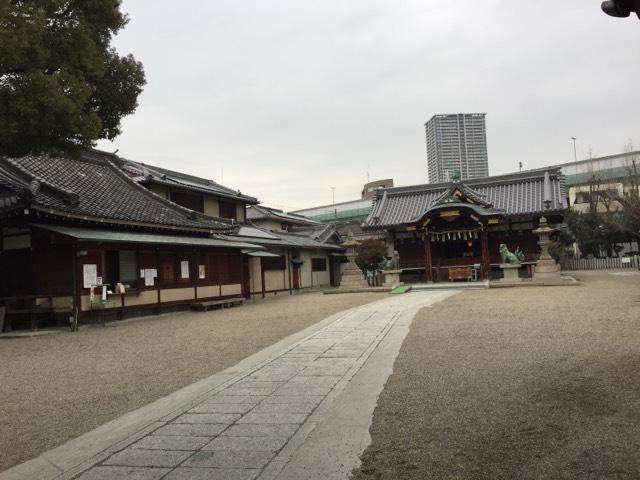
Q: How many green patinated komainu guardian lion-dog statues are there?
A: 2